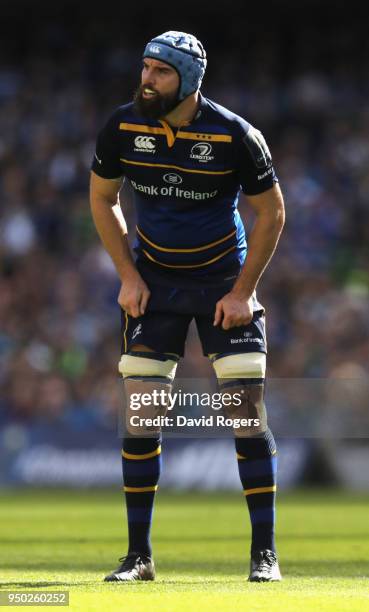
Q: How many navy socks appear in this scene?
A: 2